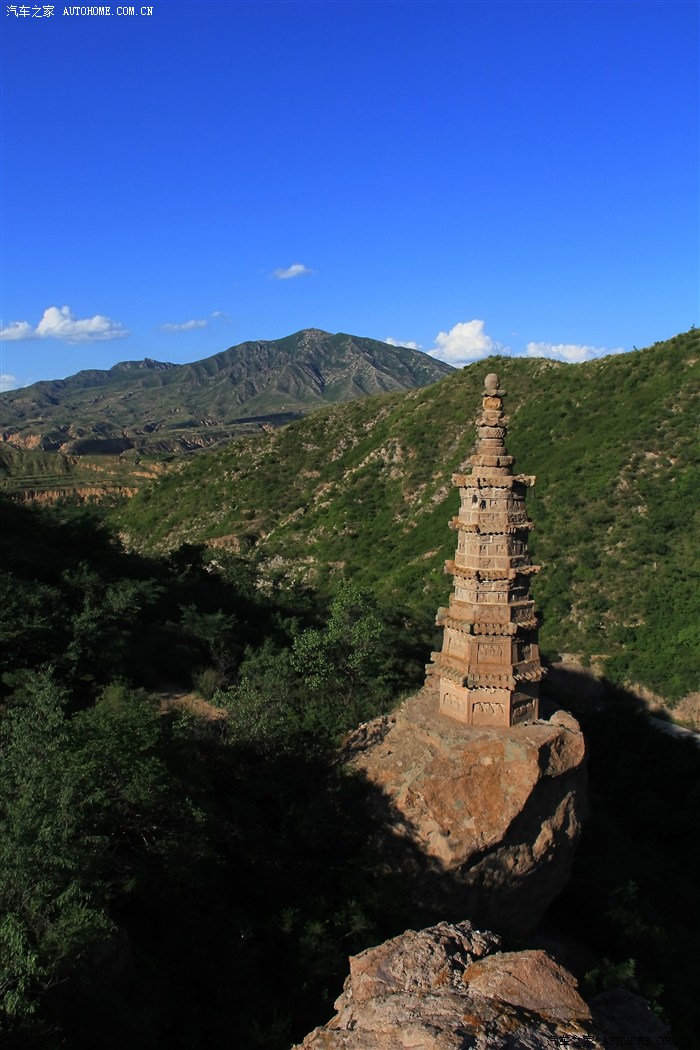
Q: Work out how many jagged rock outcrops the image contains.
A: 2